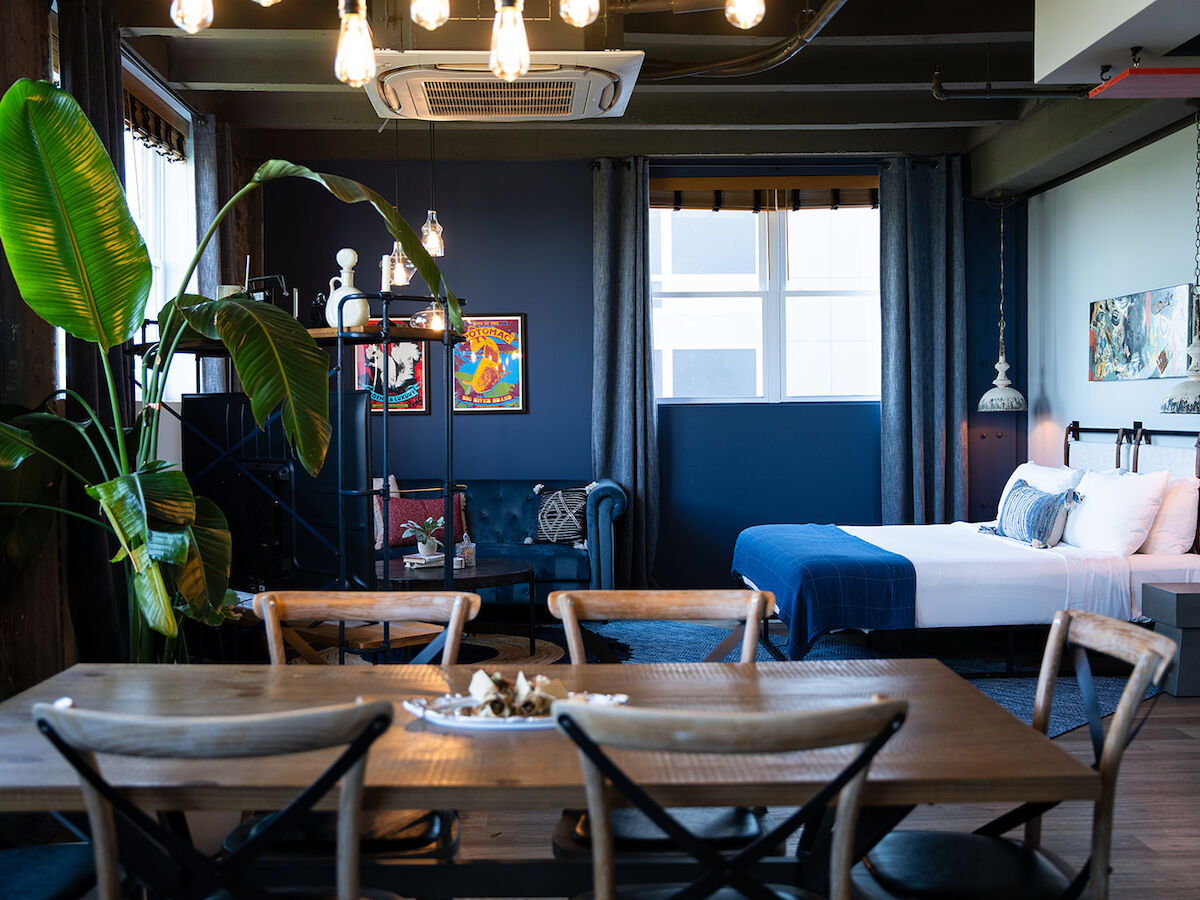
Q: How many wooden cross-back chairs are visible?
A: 5